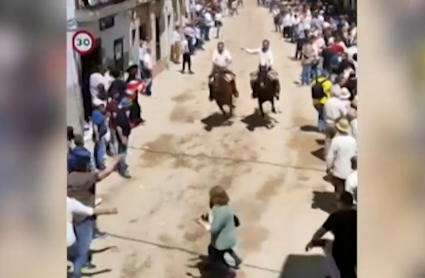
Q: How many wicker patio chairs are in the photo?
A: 0